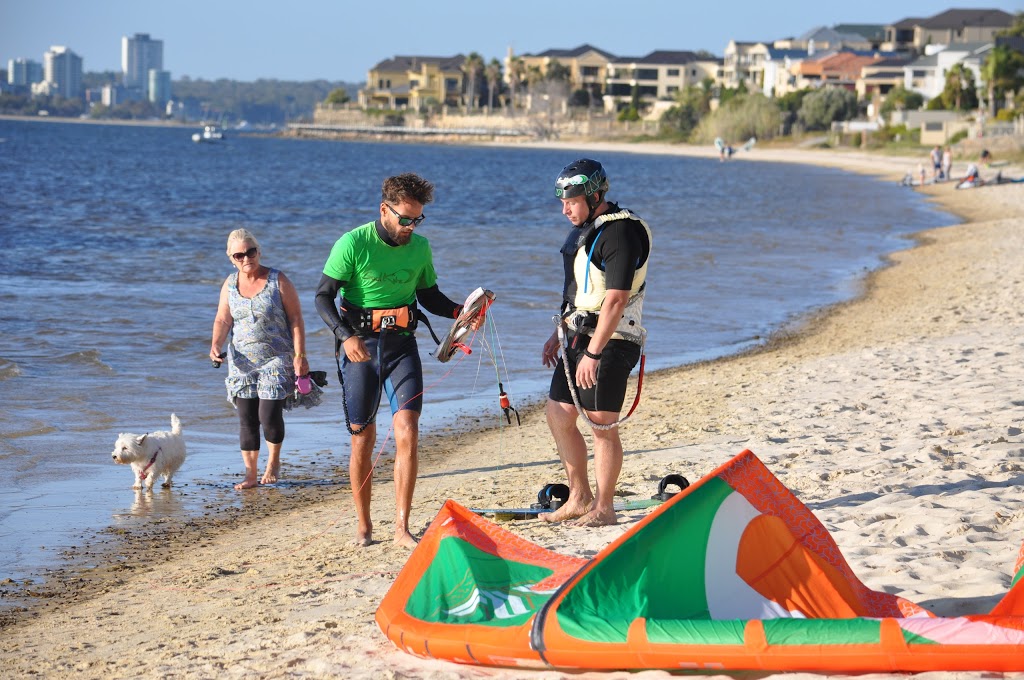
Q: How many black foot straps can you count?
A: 2